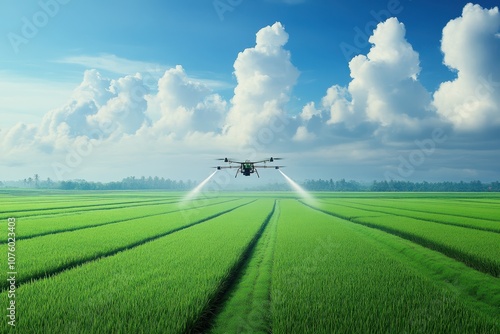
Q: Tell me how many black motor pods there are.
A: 4